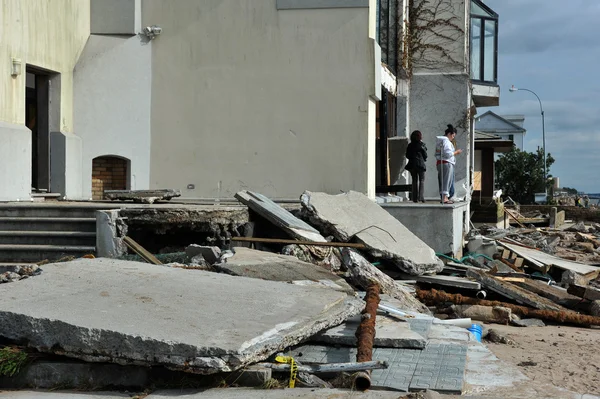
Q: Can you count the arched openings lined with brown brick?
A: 1